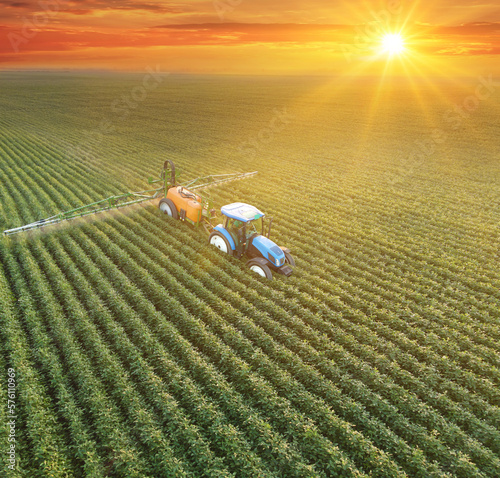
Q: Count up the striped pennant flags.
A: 0